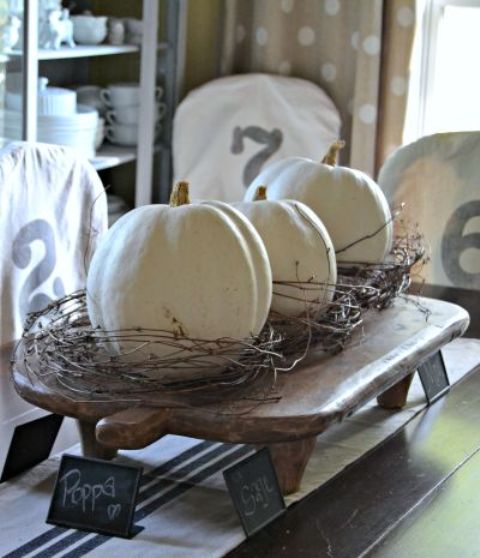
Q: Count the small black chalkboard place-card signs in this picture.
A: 4